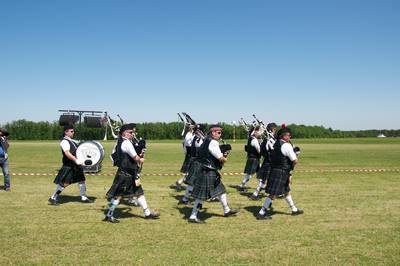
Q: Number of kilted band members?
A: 8